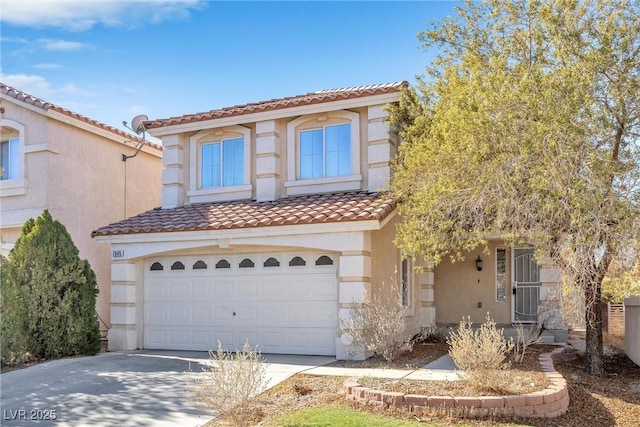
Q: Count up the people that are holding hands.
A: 0